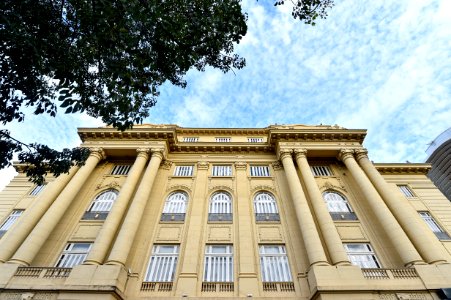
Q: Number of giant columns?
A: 8